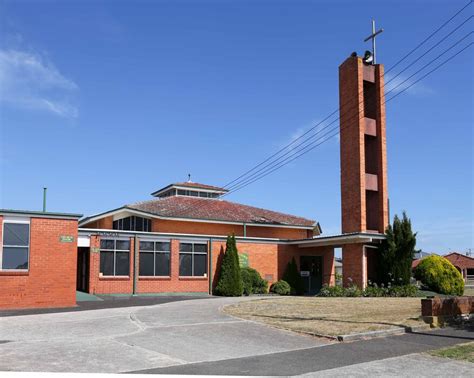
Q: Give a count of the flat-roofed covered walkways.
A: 1